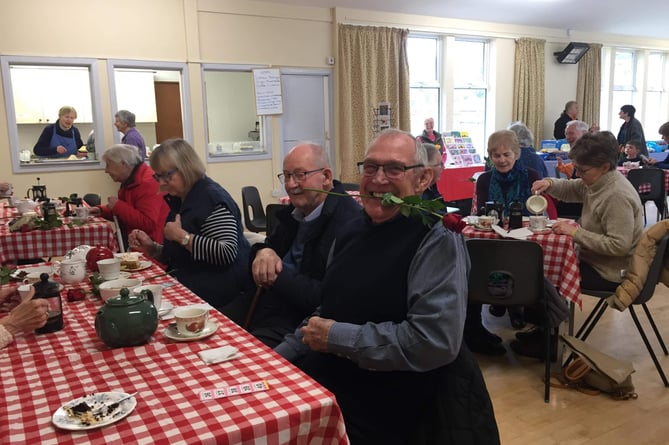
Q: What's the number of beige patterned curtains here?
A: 3